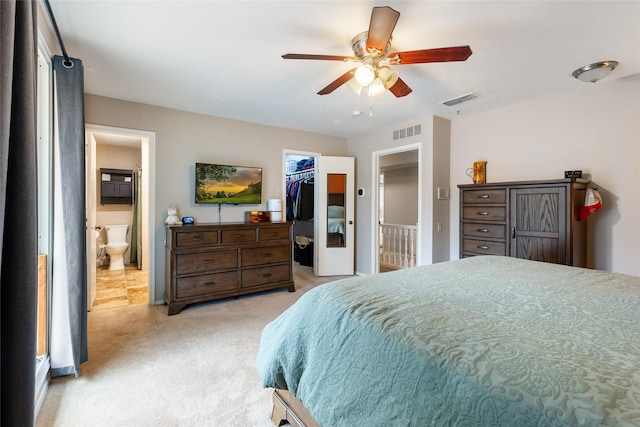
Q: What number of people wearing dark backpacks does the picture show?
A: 0